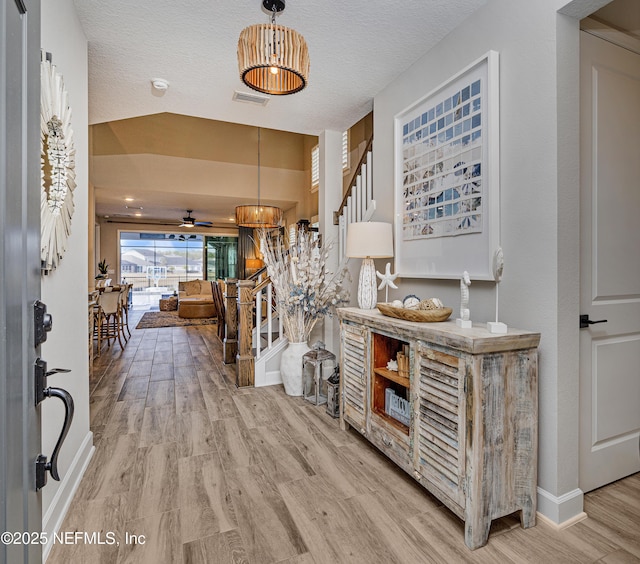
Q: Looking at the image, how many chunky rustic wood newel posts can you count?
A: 2